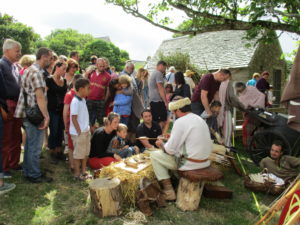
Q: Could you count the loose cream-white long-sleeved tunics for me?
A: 1